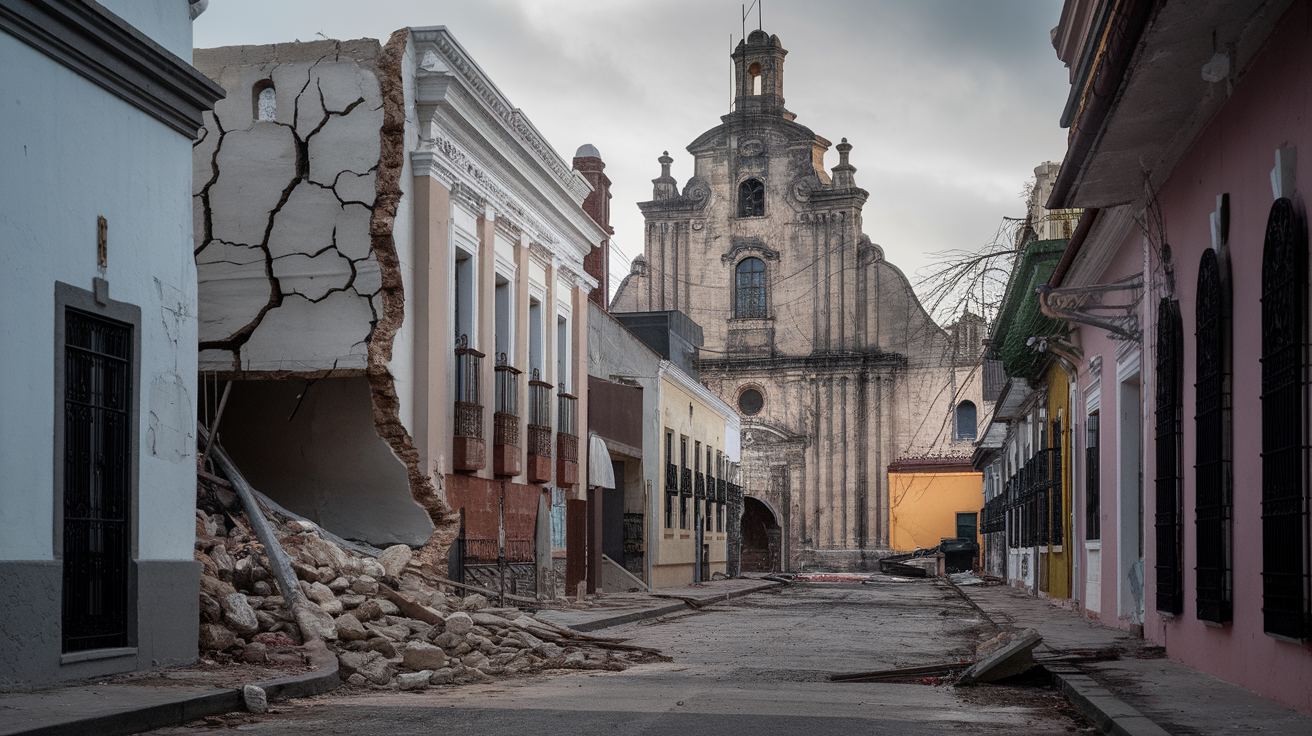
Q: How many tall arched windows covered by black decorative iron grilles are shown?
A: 3